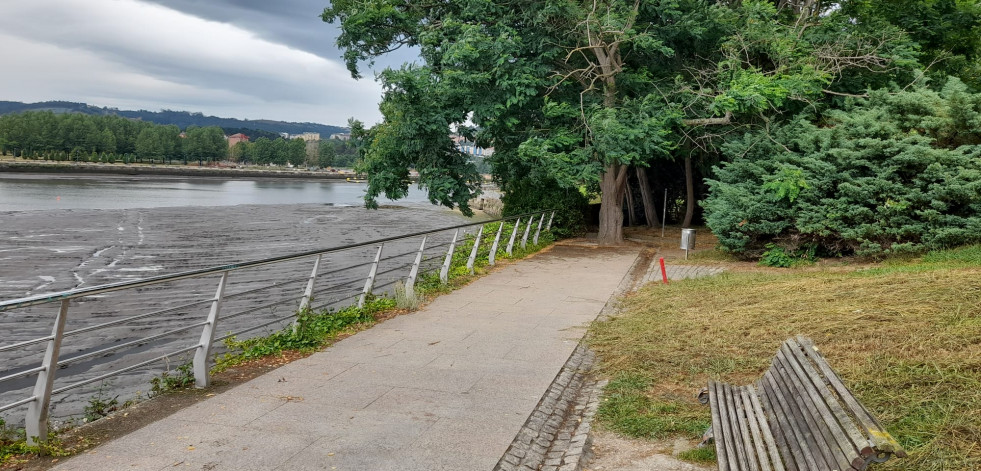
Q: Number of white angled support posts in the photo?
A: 12